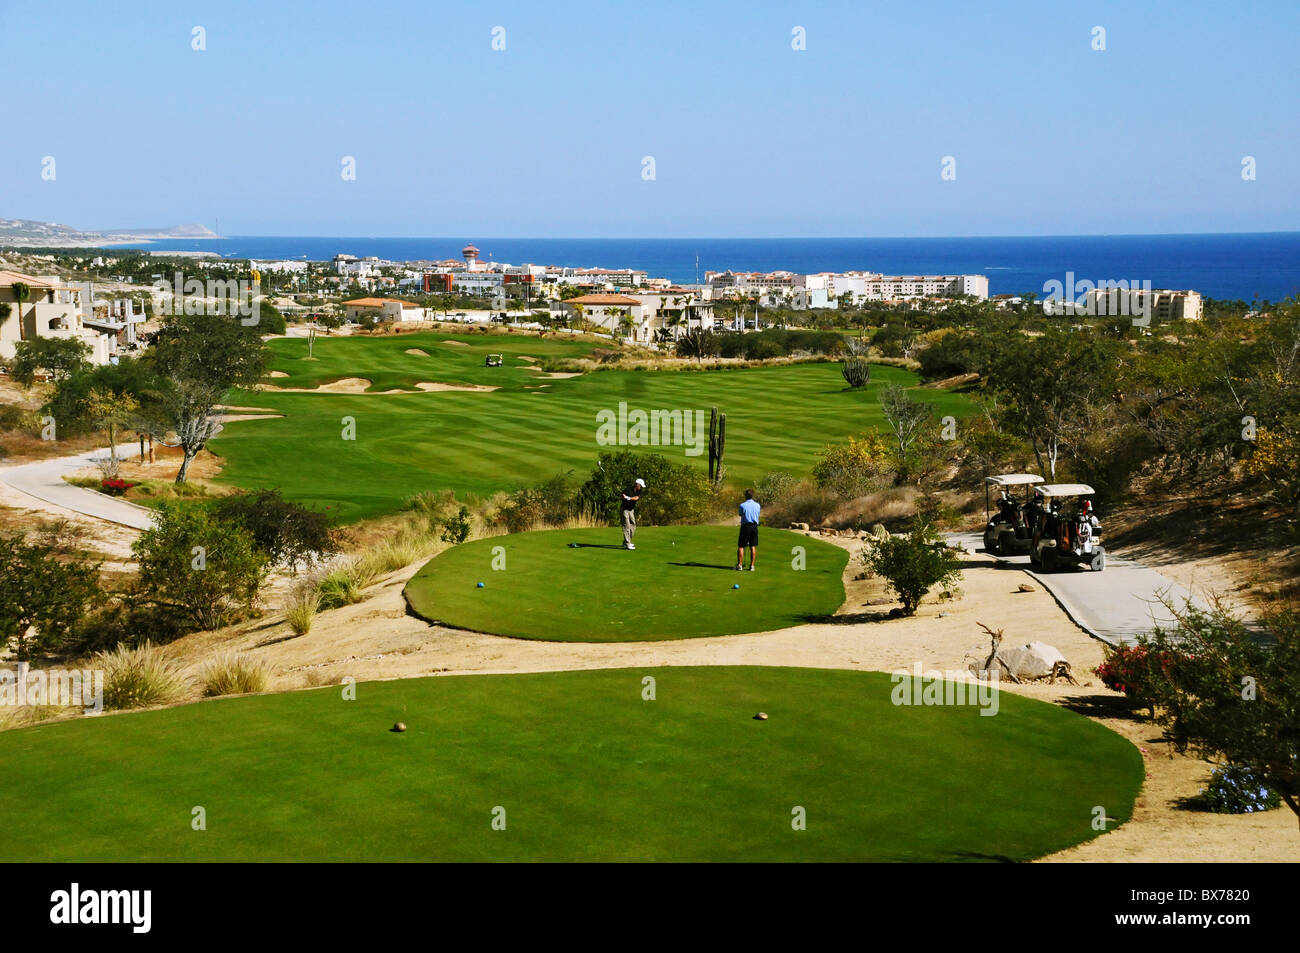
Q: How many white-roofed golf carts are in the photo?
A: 3